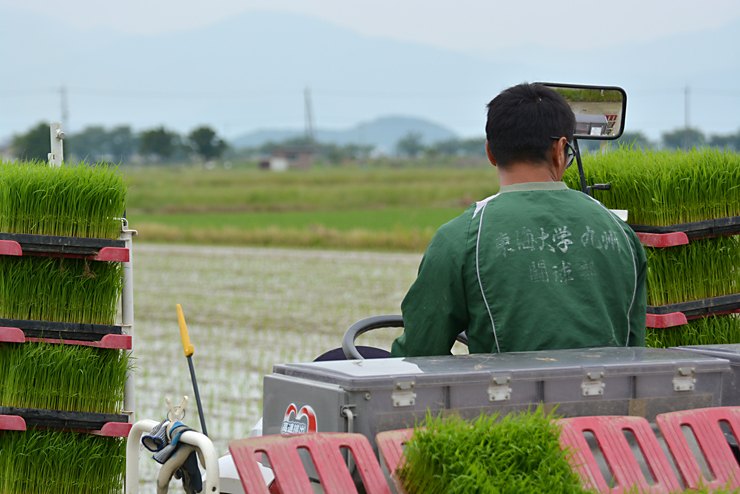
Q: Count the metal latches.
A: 4